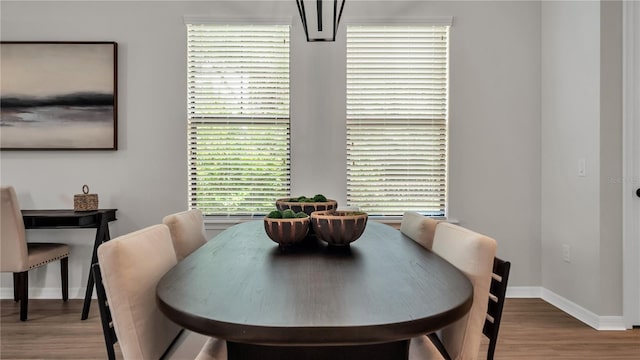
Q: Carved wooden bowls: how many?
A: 3